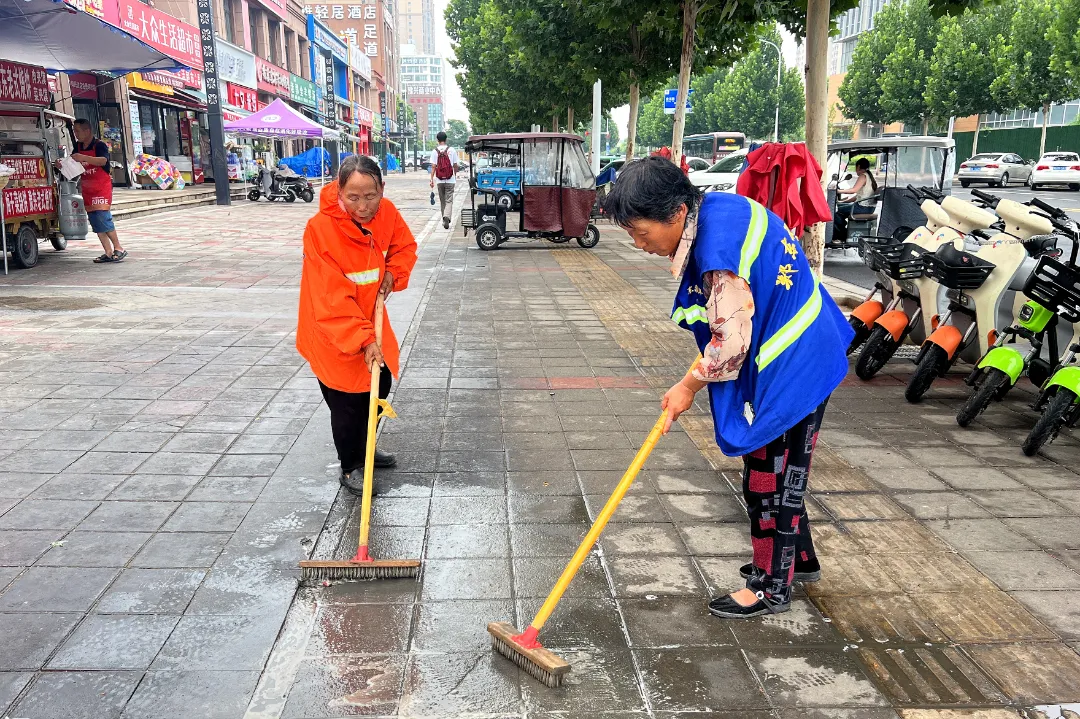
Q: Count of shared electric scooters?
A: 5